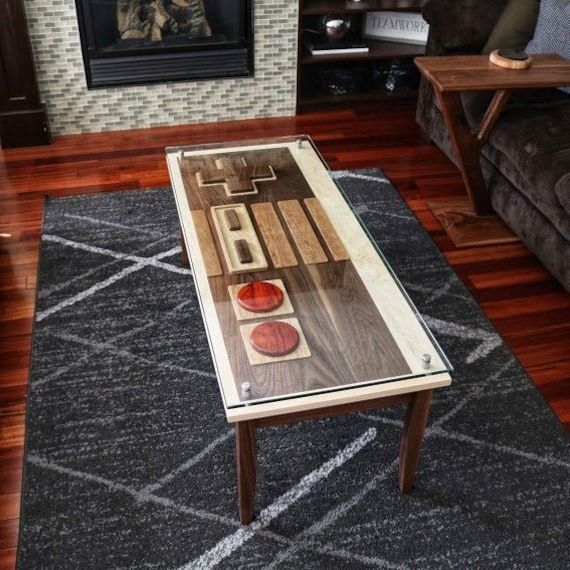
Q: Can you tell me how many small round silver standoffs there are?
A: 4